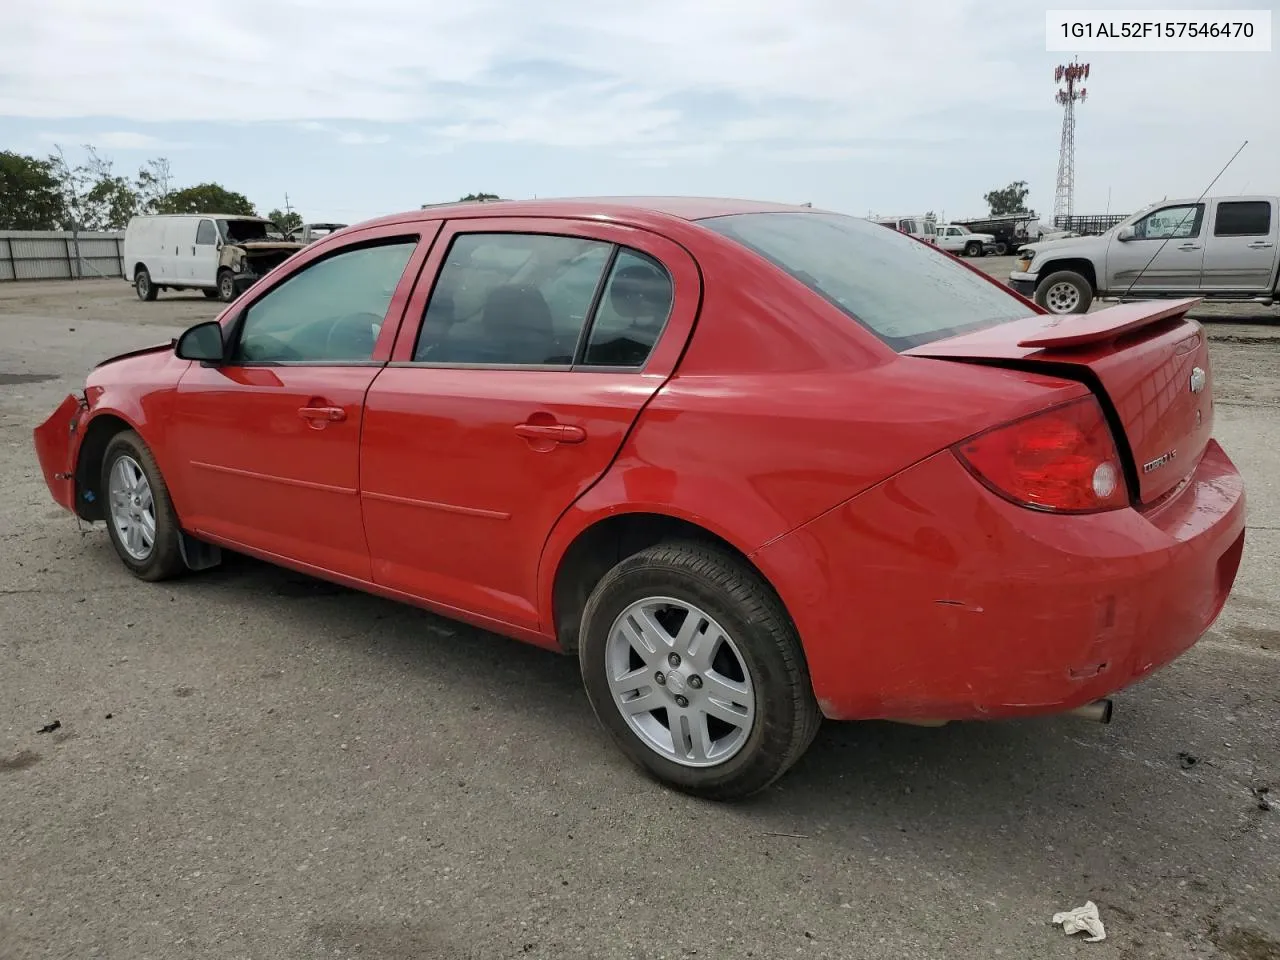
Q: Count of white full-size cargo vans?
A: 1